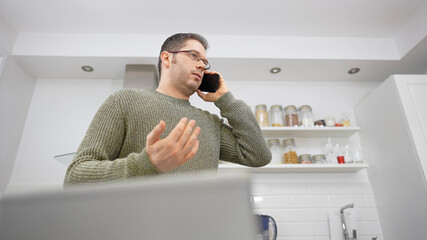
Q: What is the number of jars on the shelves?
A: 8